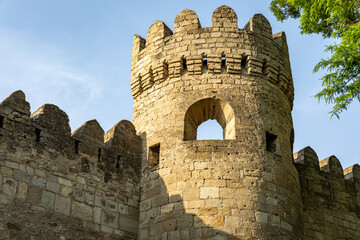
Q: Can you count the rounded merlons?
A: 13